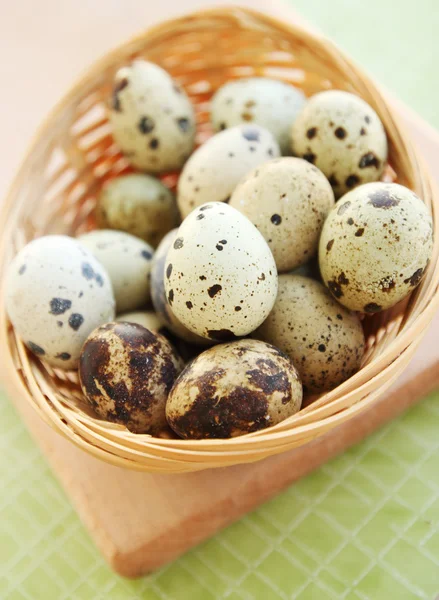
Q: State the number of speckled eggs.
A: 15